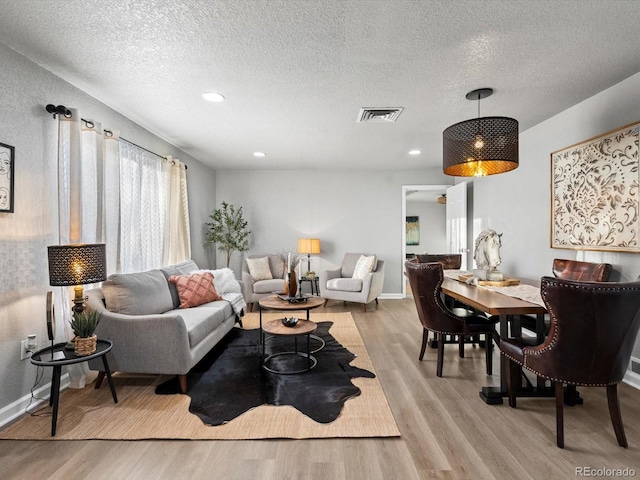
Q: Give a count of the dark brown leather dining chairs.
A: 4